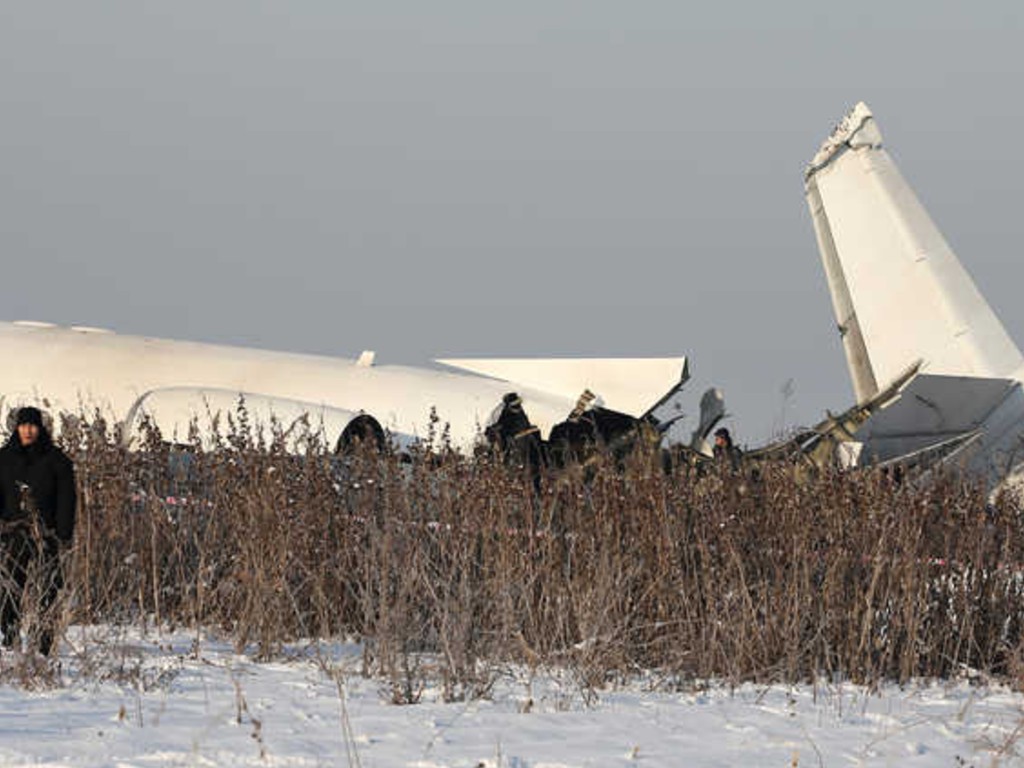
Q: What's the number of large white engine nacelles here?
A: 1